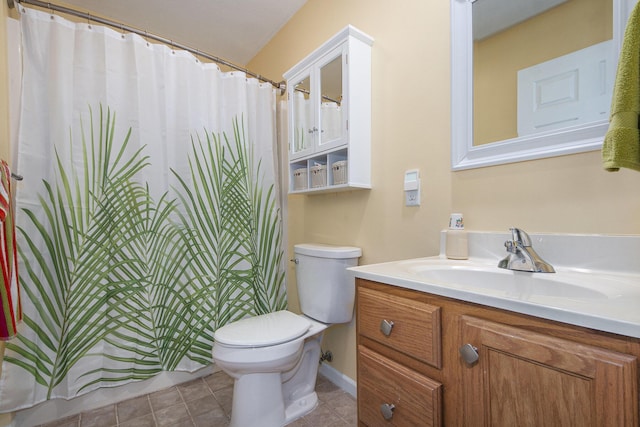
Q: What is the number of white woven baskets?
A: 3